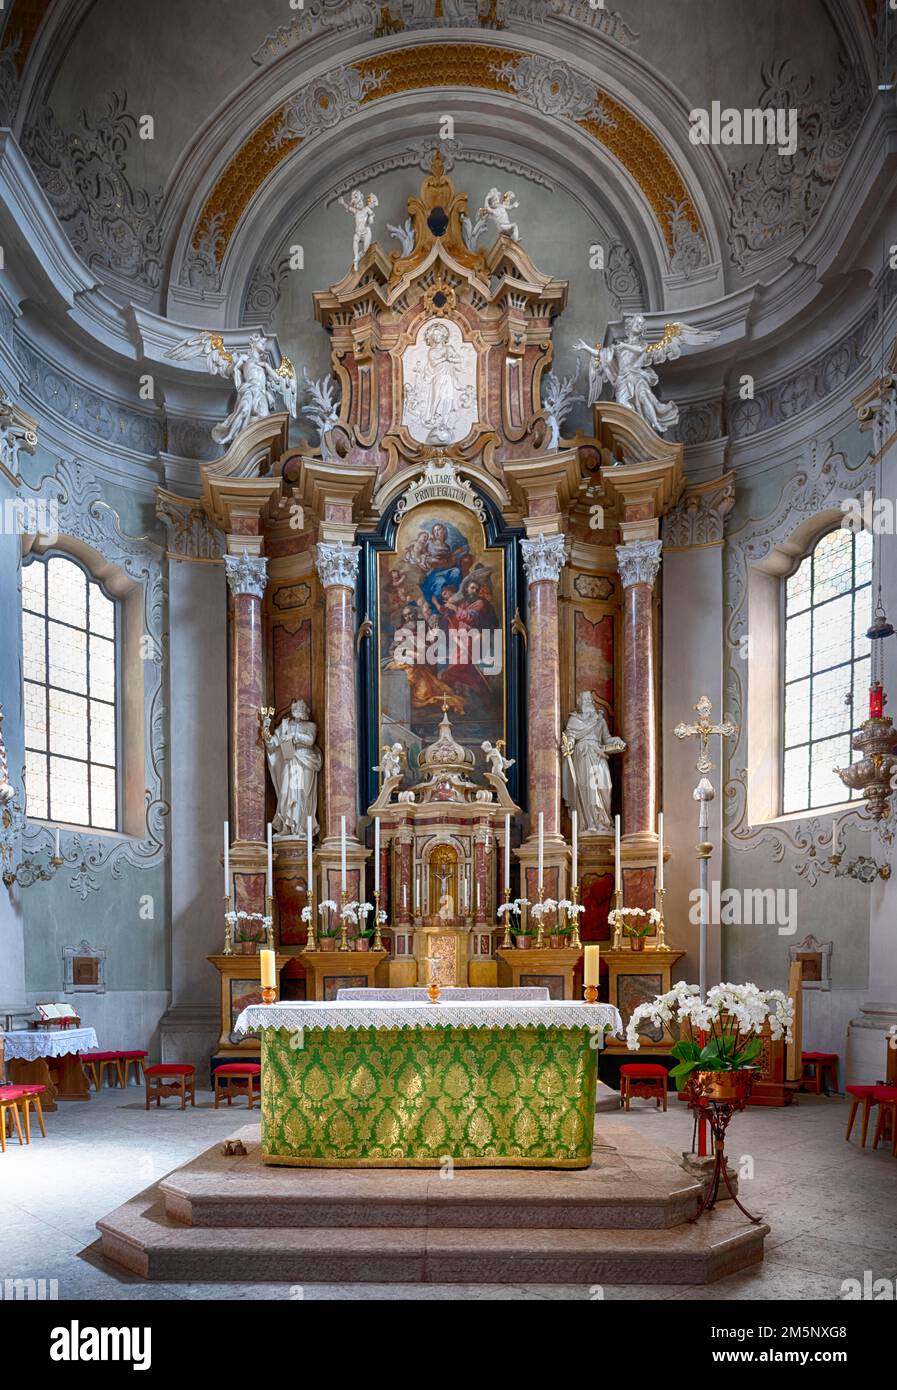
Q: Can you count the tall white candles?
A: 10